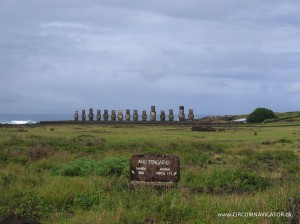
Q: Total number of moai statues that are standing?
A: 15